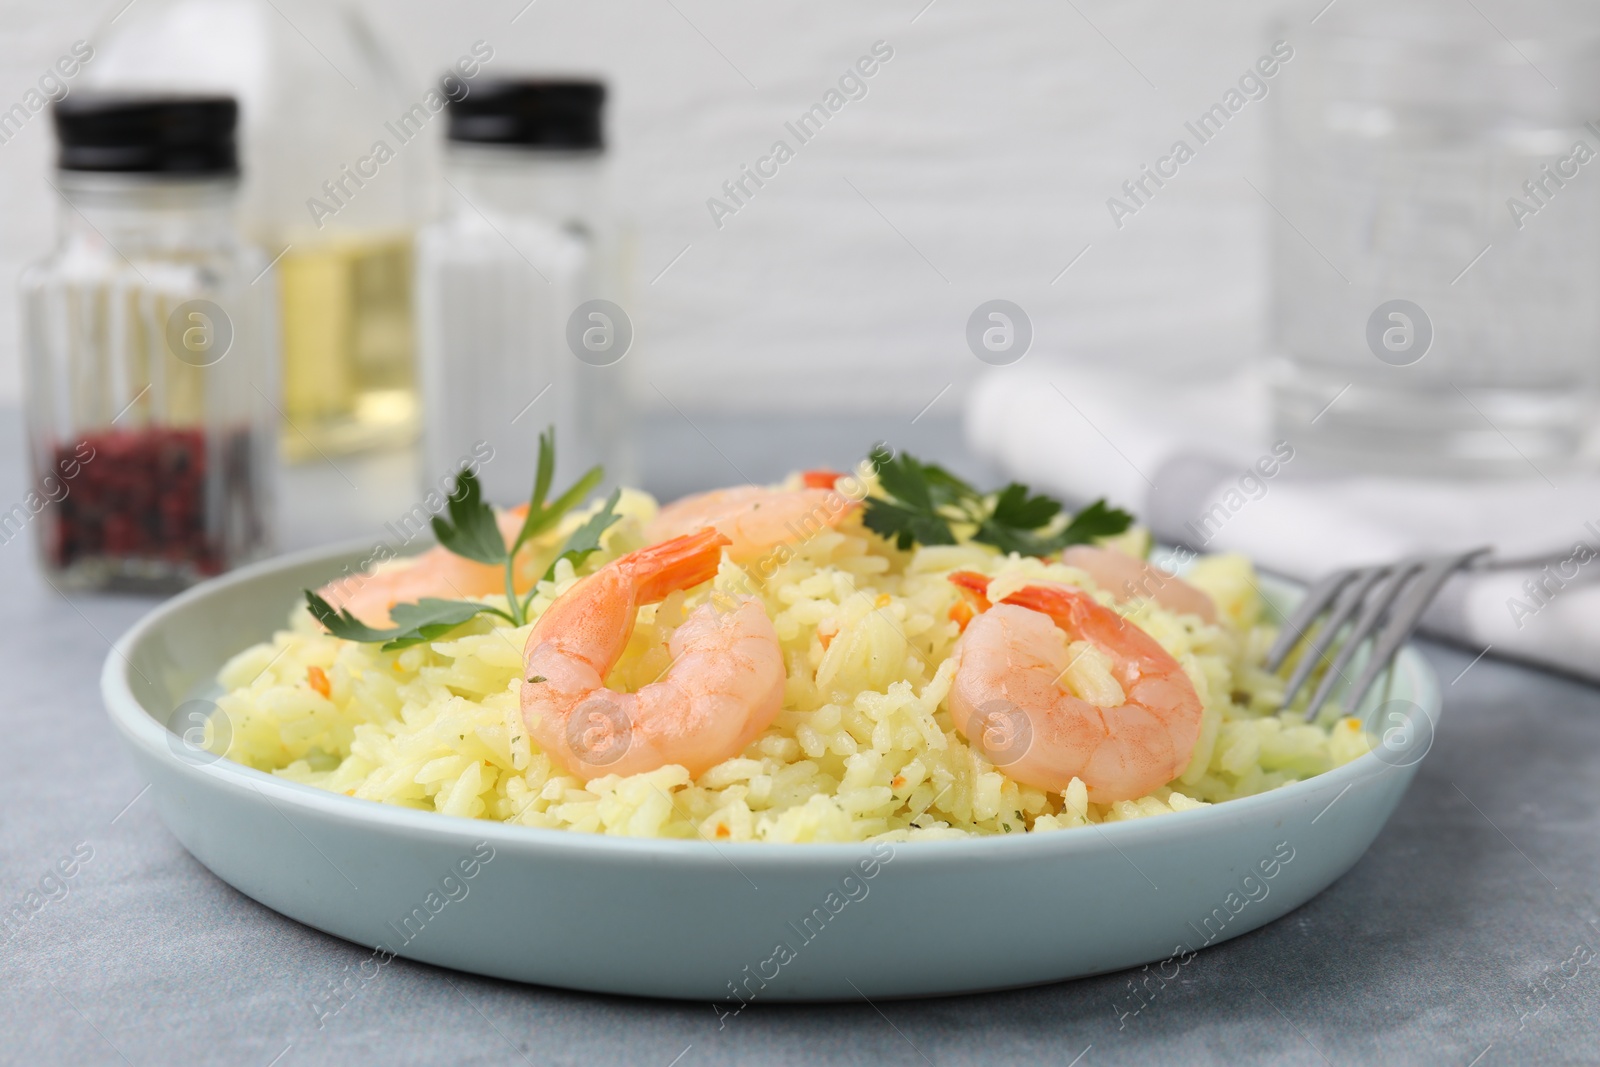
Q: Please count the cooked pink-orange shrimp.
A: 5